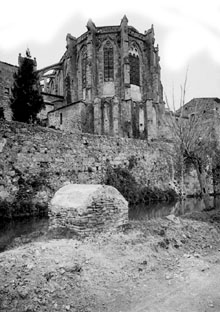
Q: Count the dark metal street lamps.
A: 0